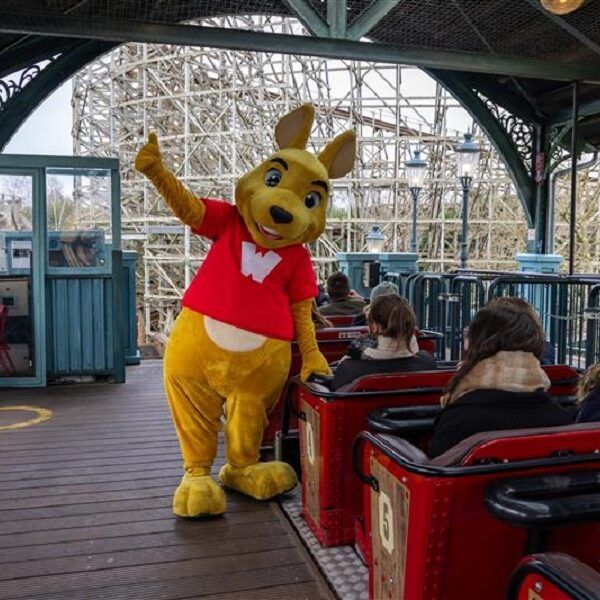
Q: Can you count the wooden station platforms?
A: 1